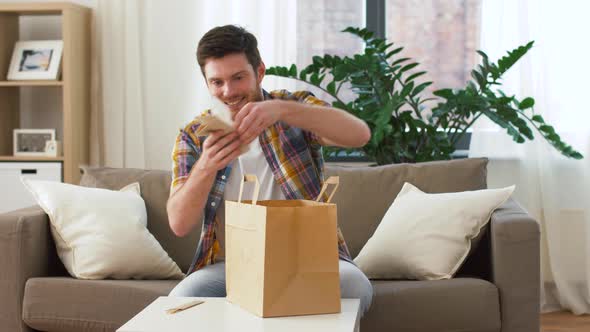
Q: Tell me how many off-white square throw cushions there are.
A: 2